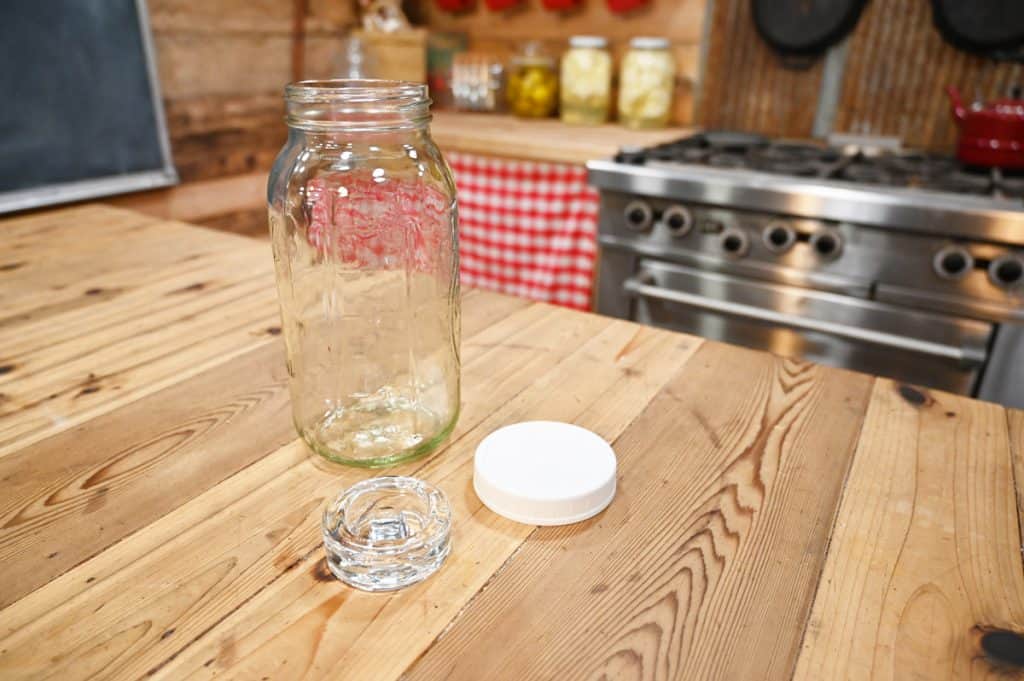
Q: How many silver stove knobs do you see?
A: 7